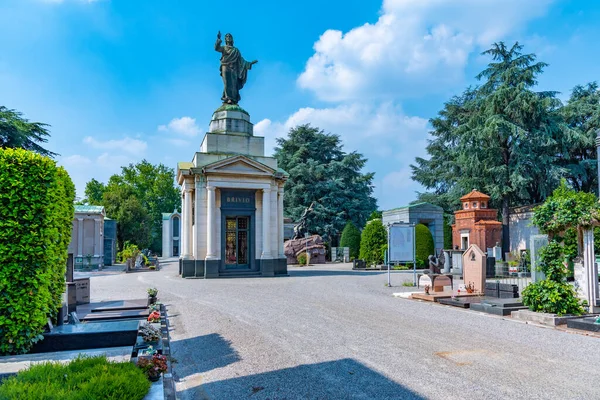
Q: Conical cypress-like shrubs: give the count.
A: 3